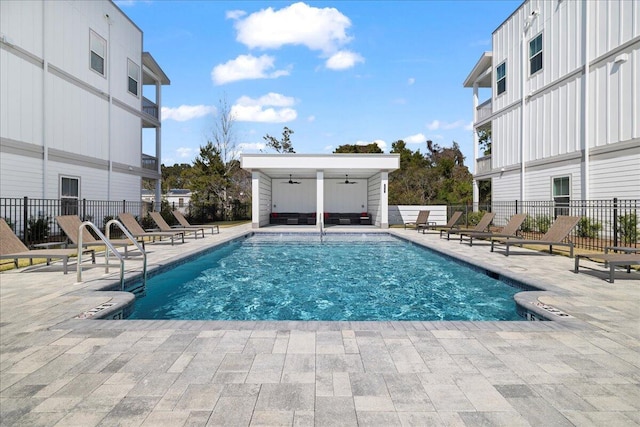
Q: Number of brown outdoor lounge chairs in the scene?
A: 11